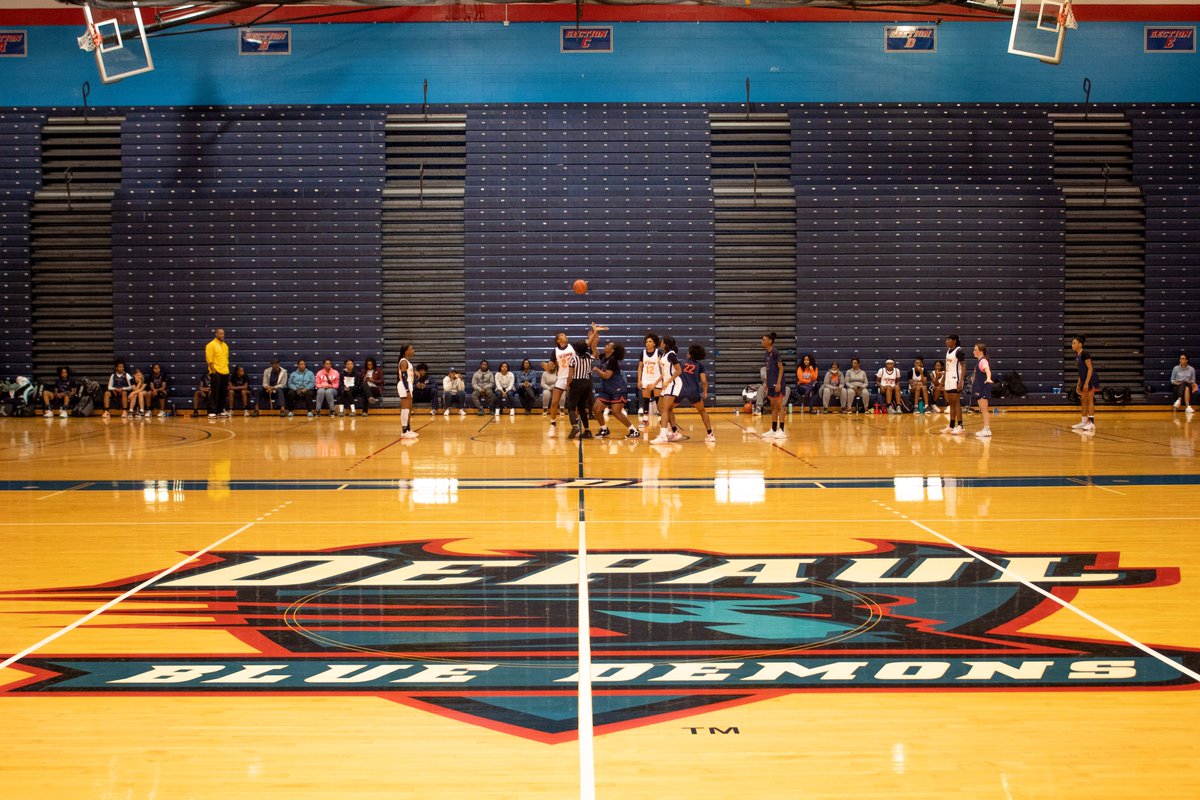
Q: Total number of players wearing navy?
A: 5